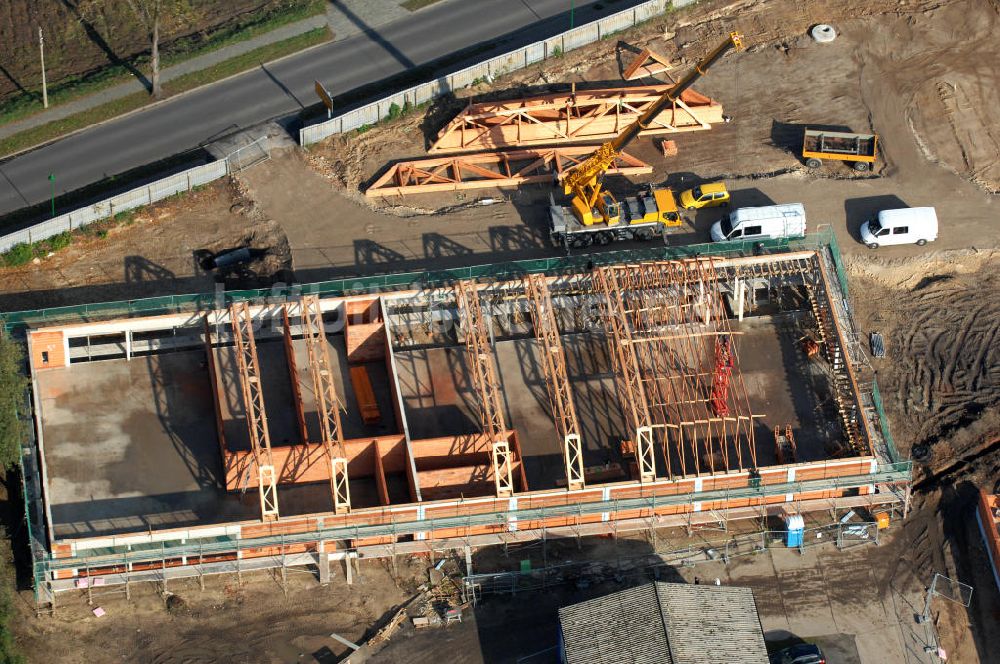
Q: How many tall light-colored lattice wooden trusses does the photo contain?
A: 5